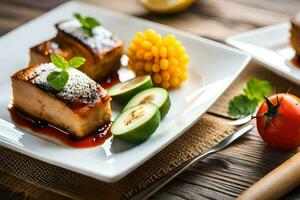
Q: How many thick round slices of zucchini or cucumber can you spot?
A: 3